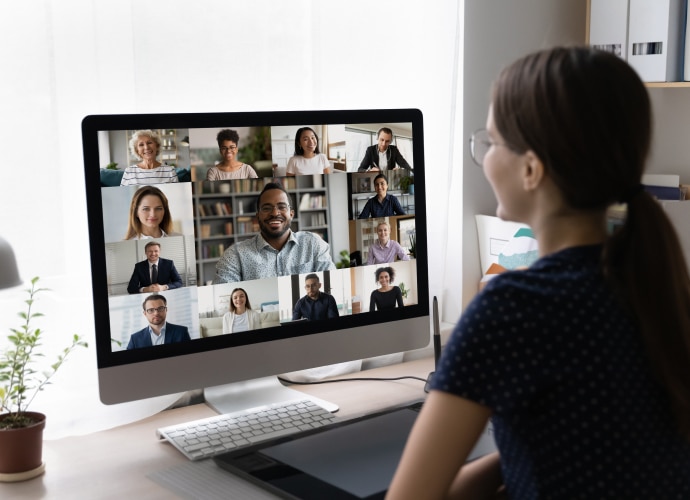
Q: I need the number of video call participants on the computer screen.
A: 13